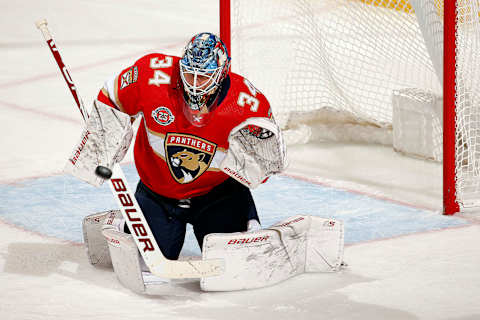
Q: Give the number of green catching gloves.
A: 0